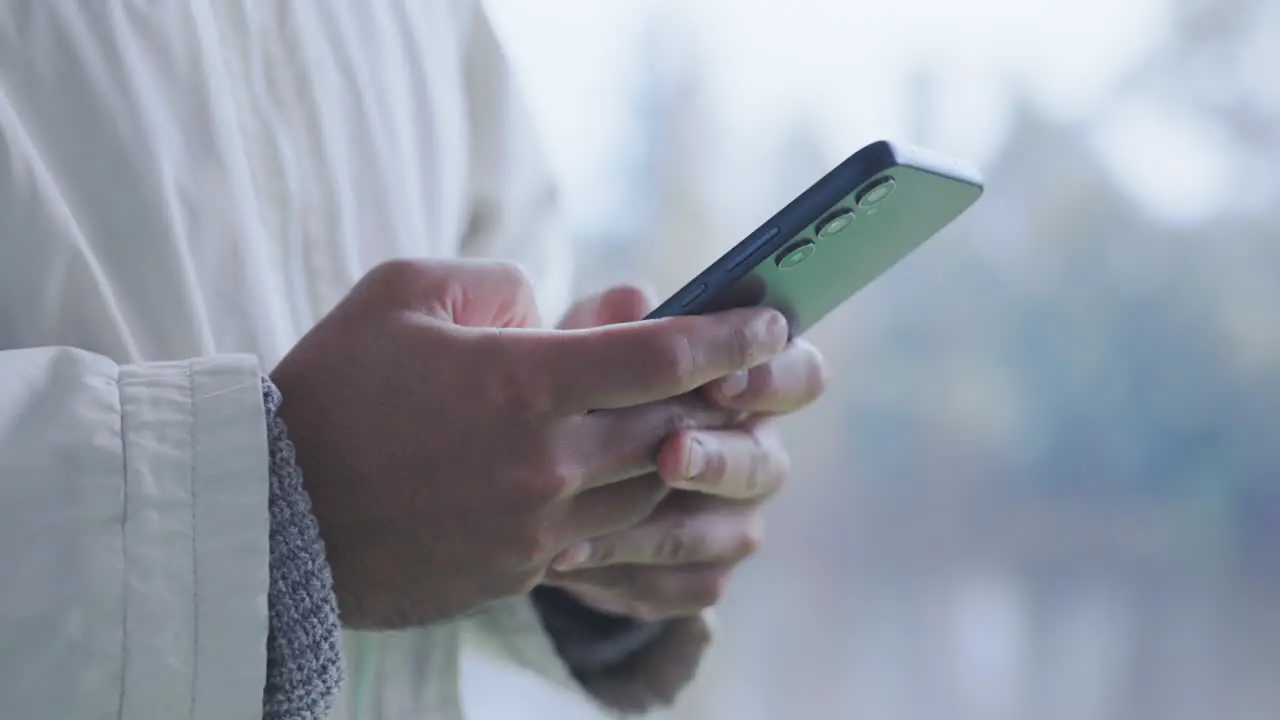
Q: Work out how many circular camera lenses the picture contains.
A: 3